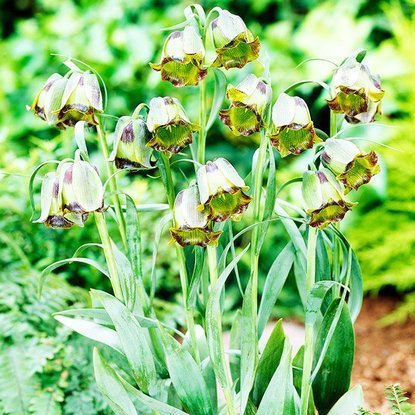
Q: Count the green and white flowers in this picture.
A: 15